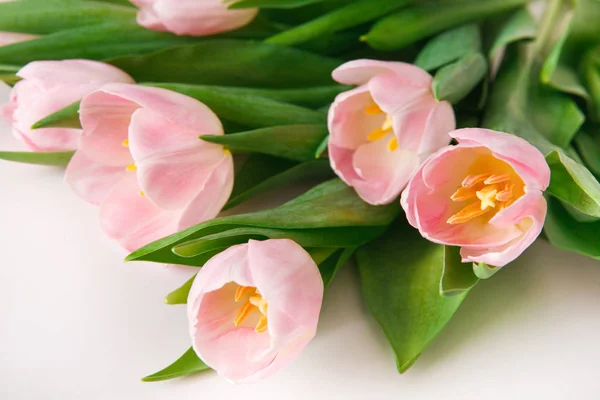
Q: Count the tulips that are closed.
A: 2